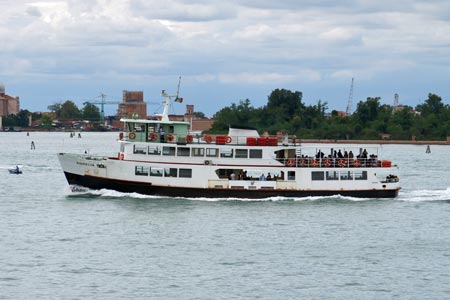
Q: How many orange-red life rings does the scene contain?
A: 13